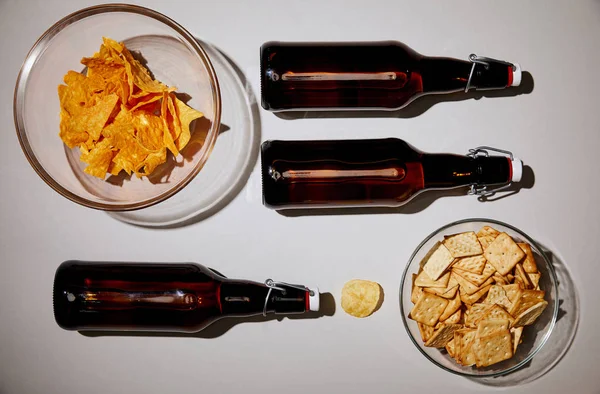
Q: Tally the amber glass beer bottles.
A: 3